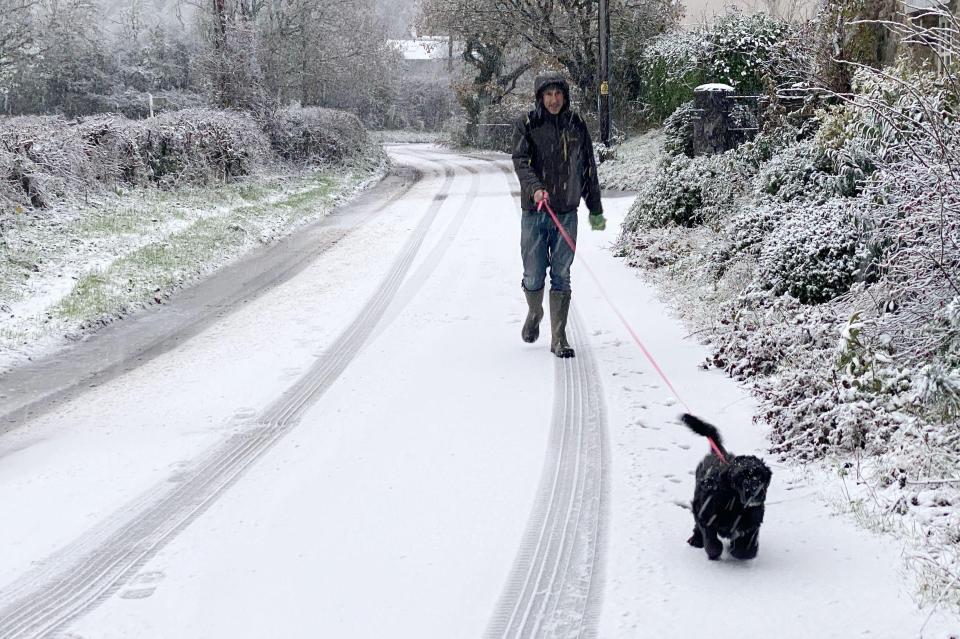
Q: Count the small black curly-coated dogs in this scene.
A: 1